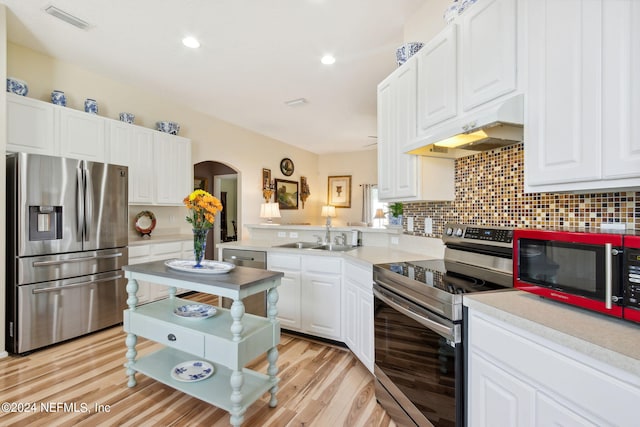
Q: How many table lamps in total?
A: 3